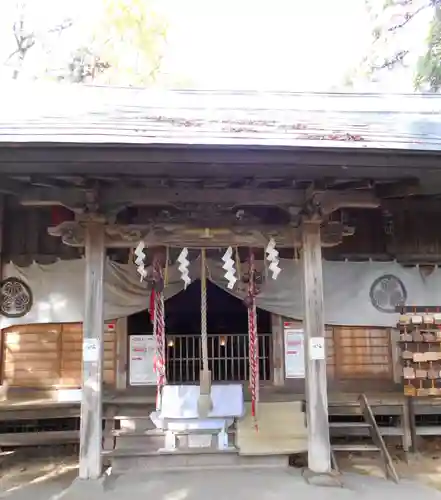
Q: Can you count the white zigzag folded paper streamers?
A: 4